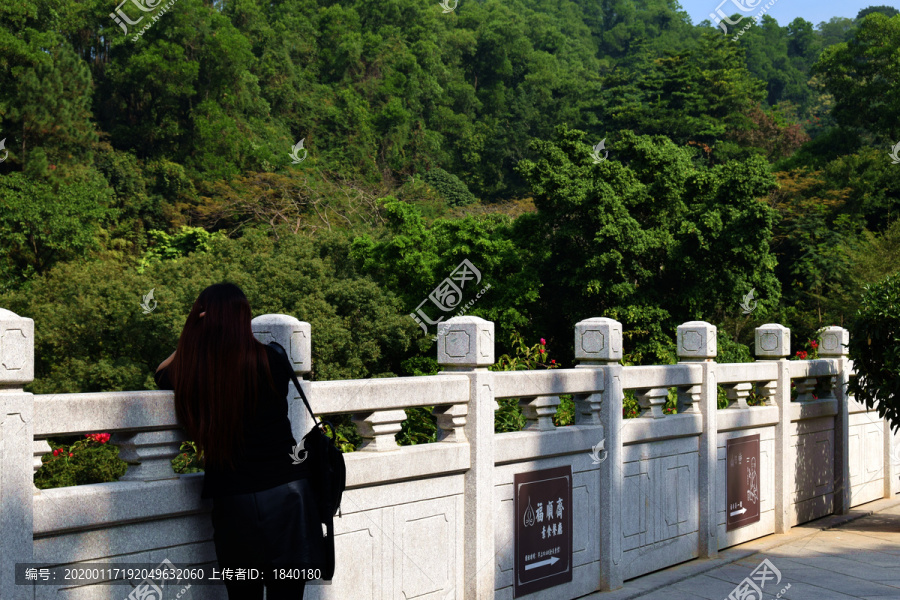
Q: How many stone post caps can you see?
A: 7